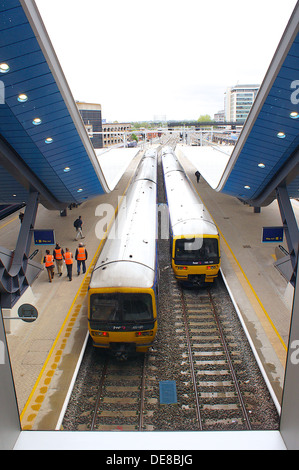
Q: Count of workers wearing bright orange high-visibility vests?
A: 4